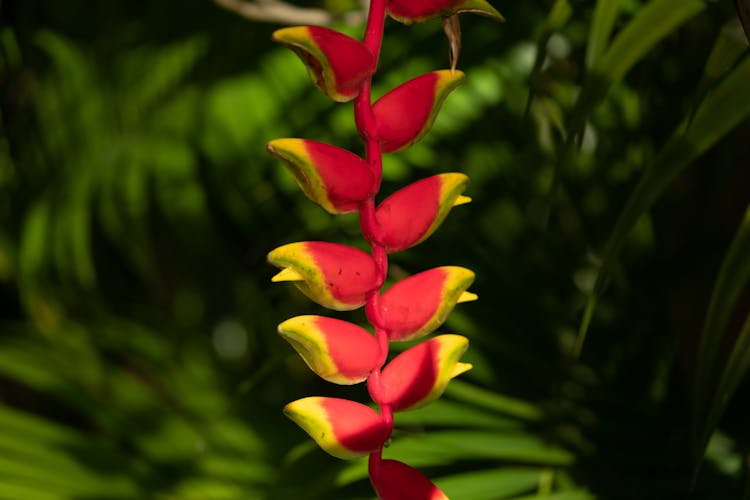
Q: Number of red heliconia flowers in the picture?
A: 11